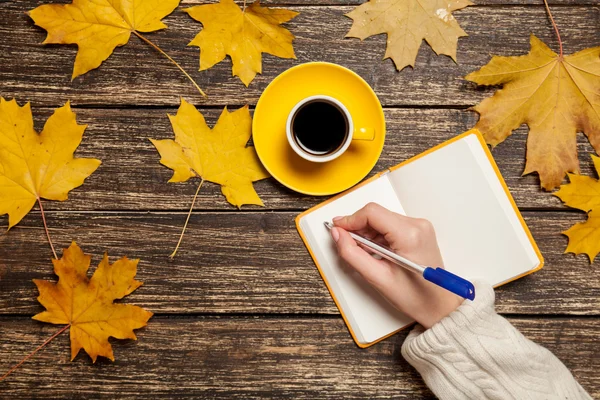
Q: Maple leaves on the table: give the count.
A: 8